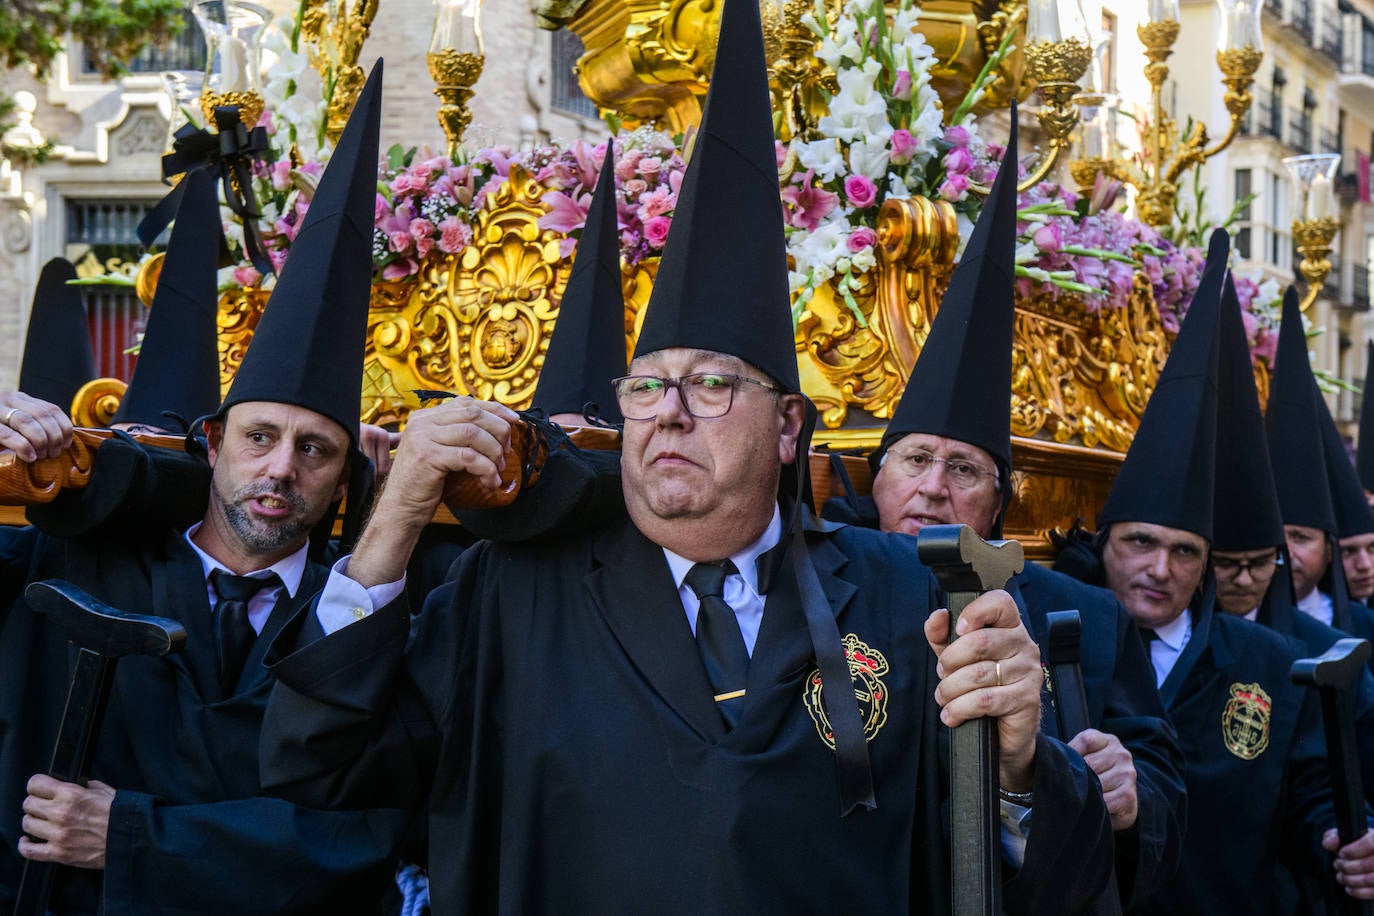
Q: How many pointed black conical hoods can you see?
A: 11